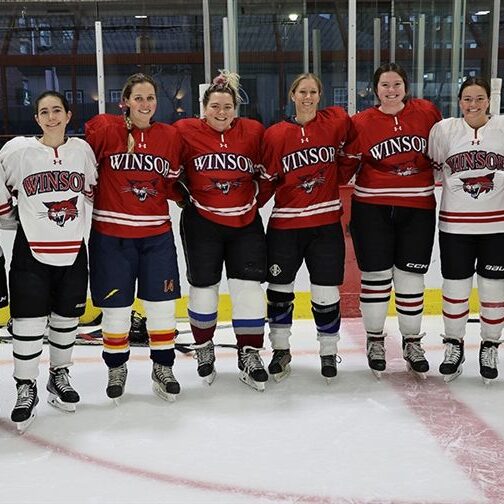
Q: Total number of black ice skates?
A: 12